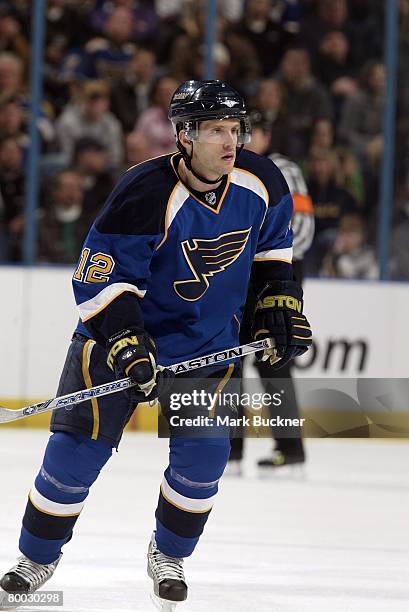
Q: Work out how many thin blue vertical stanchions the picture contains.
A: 3